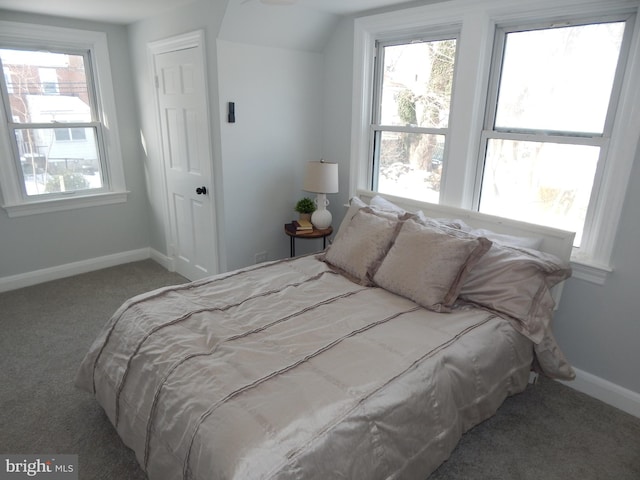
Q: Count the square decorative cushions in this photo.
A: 2